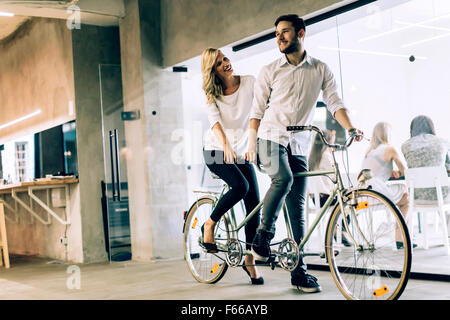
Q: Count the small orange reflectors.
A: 4